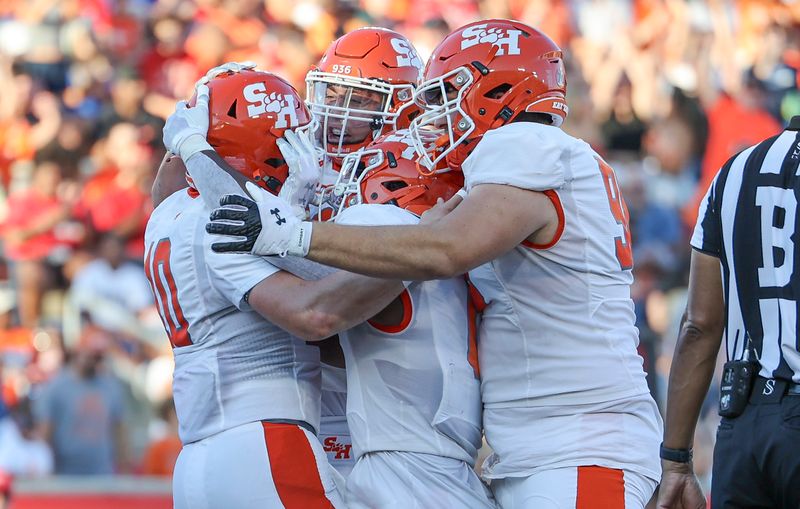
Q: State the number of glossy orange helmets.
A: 4